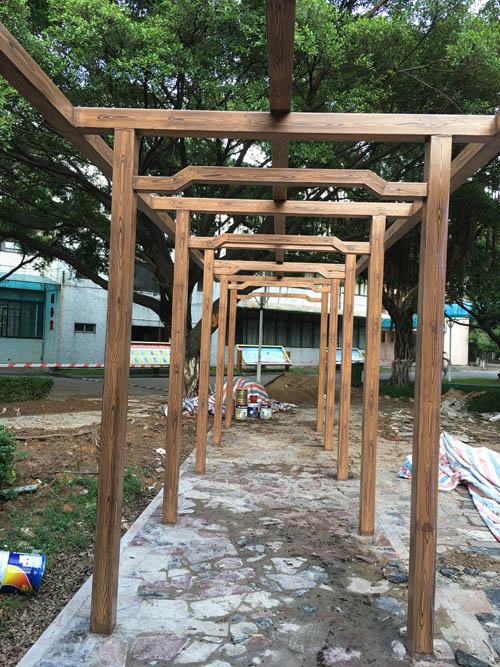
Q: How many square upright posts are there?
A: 10